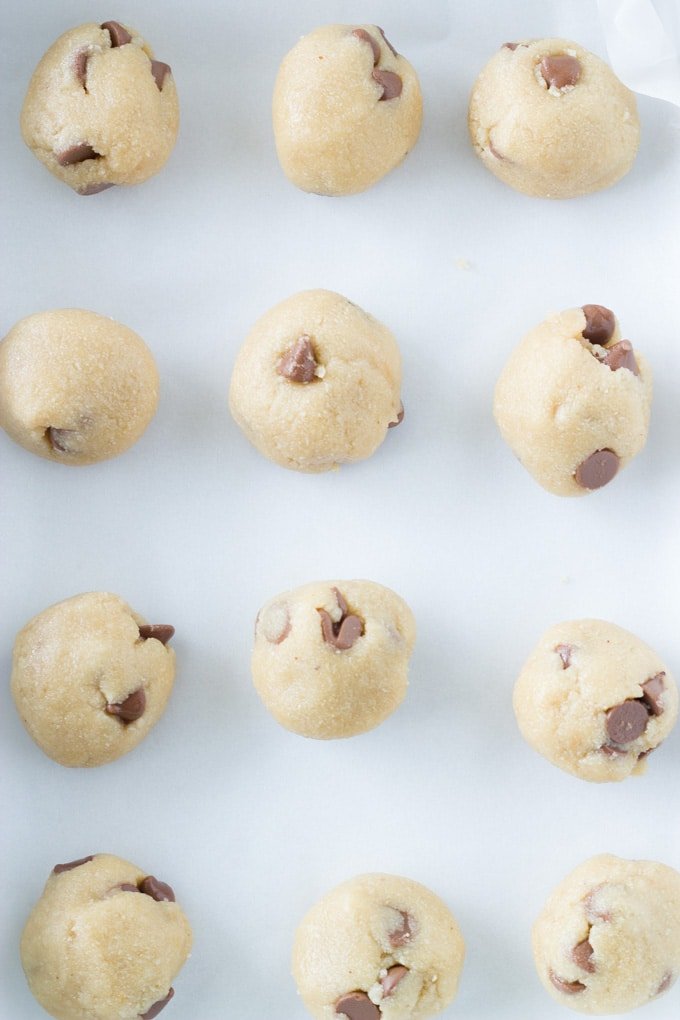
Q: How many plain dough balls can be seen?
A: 0